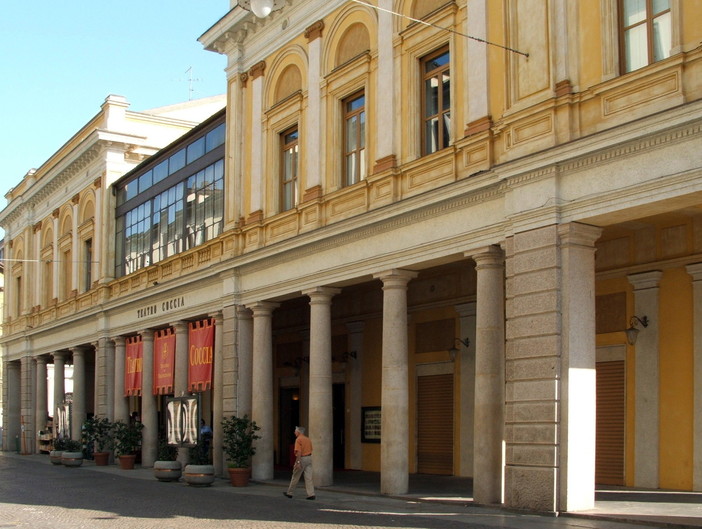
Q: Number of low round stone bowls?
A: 4